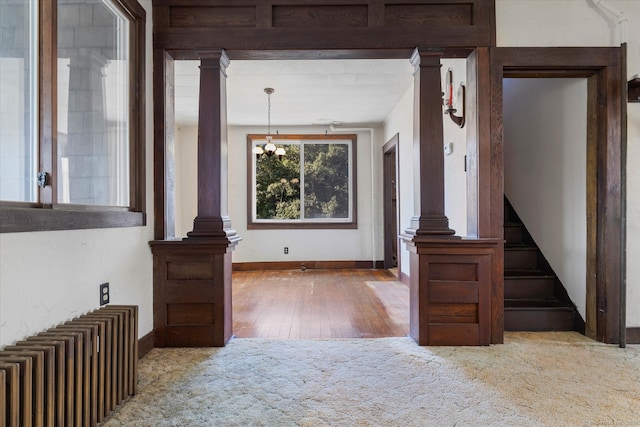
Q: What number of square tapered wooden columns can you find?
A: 2